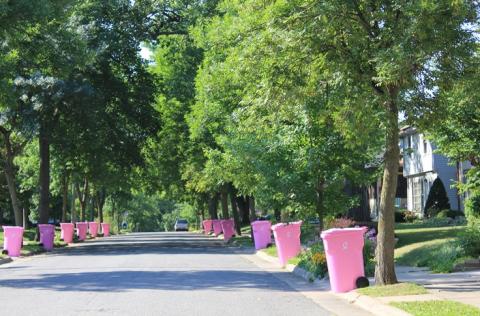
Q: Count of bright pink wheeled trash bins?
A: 12